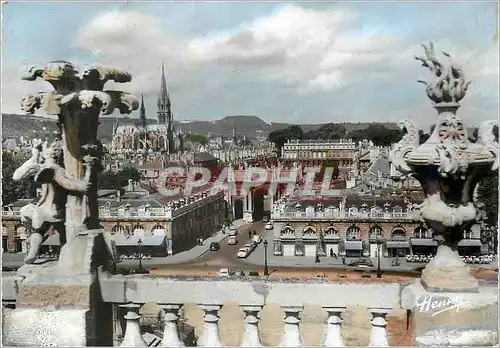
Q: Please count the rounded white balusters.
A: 7